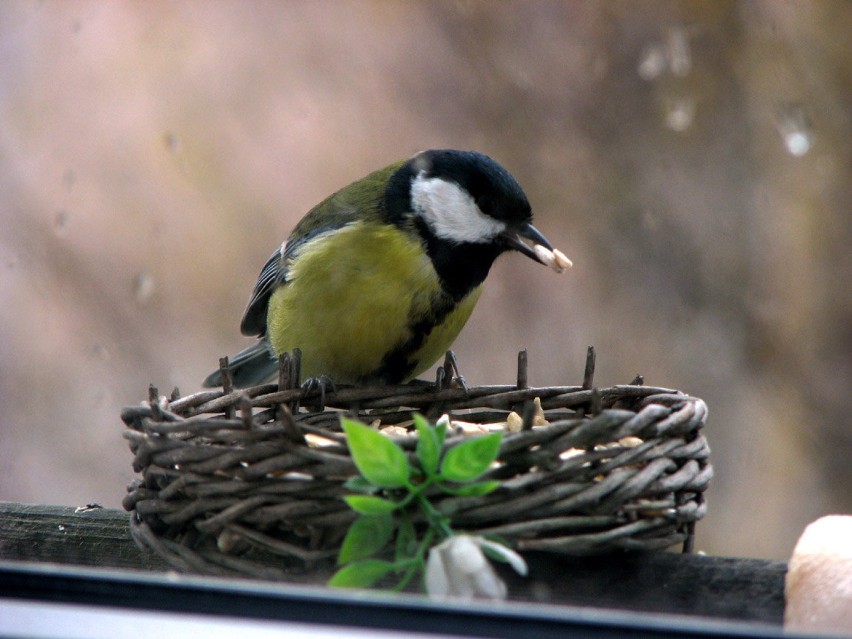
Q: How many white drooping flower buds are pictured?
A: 1